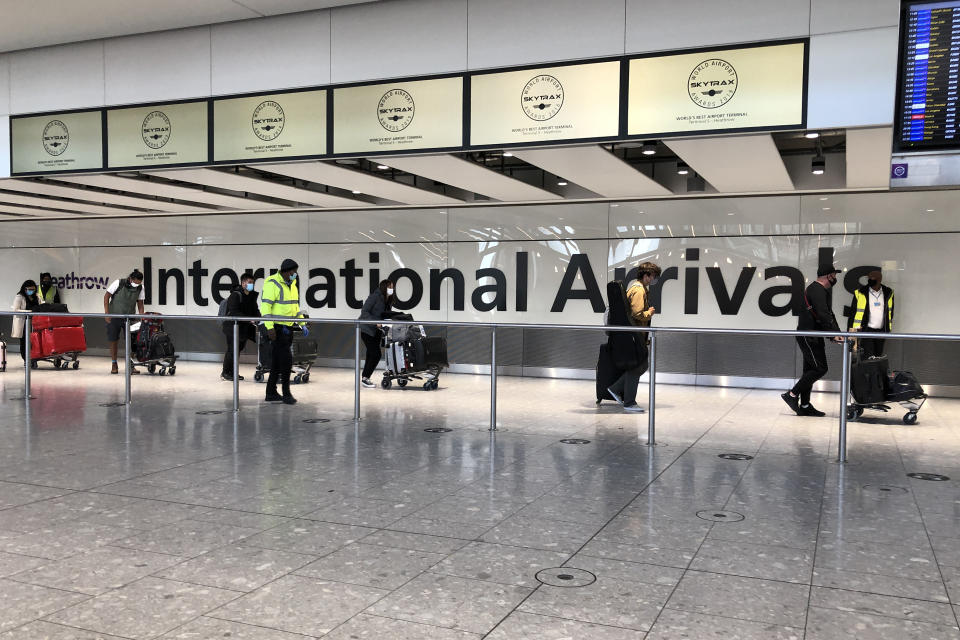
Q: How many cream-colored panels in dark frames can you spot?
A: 6